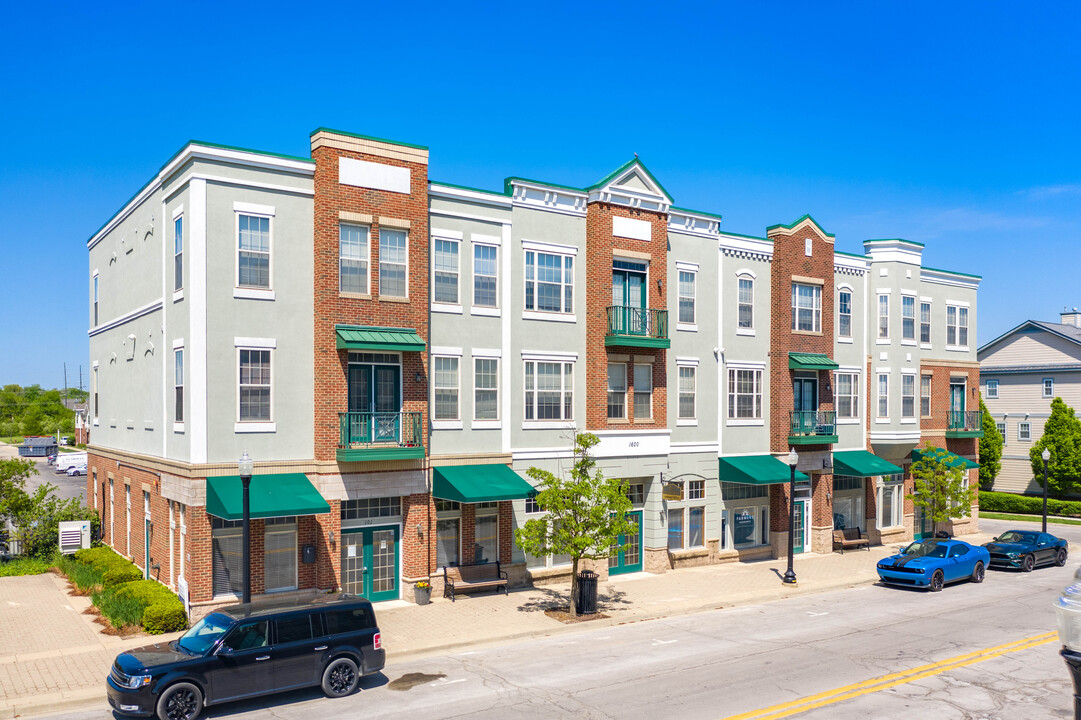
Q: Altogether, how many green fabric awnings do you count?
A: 5